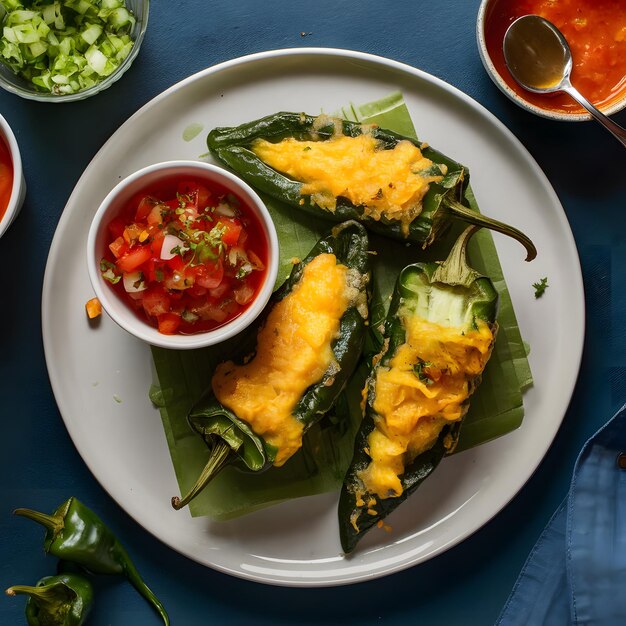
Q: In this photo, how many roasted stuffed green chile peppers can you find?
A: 3